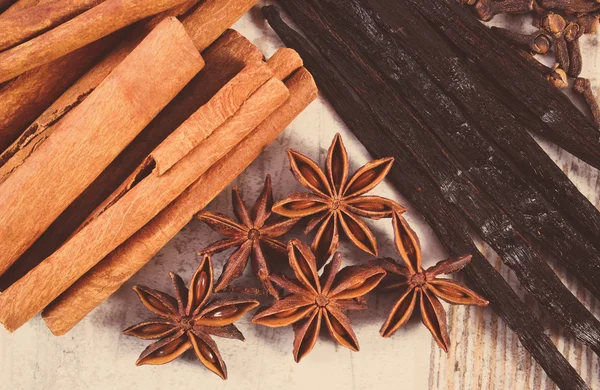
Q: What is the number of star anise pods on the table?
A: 5